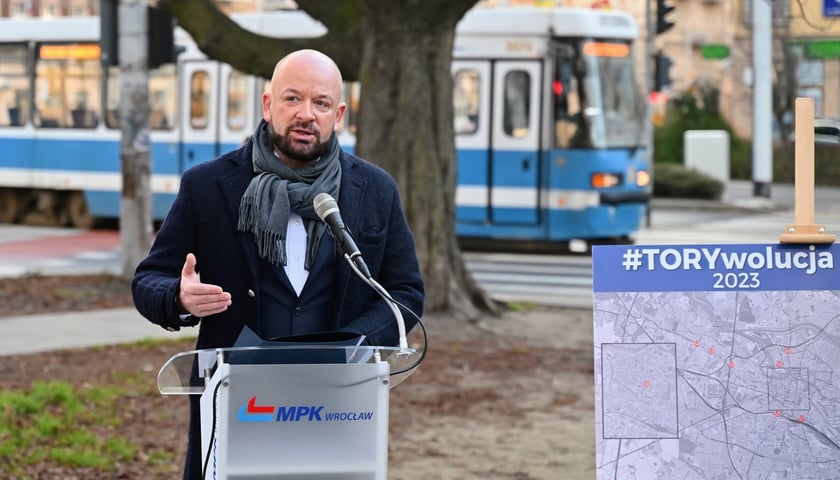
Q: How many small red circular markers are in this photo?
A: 8